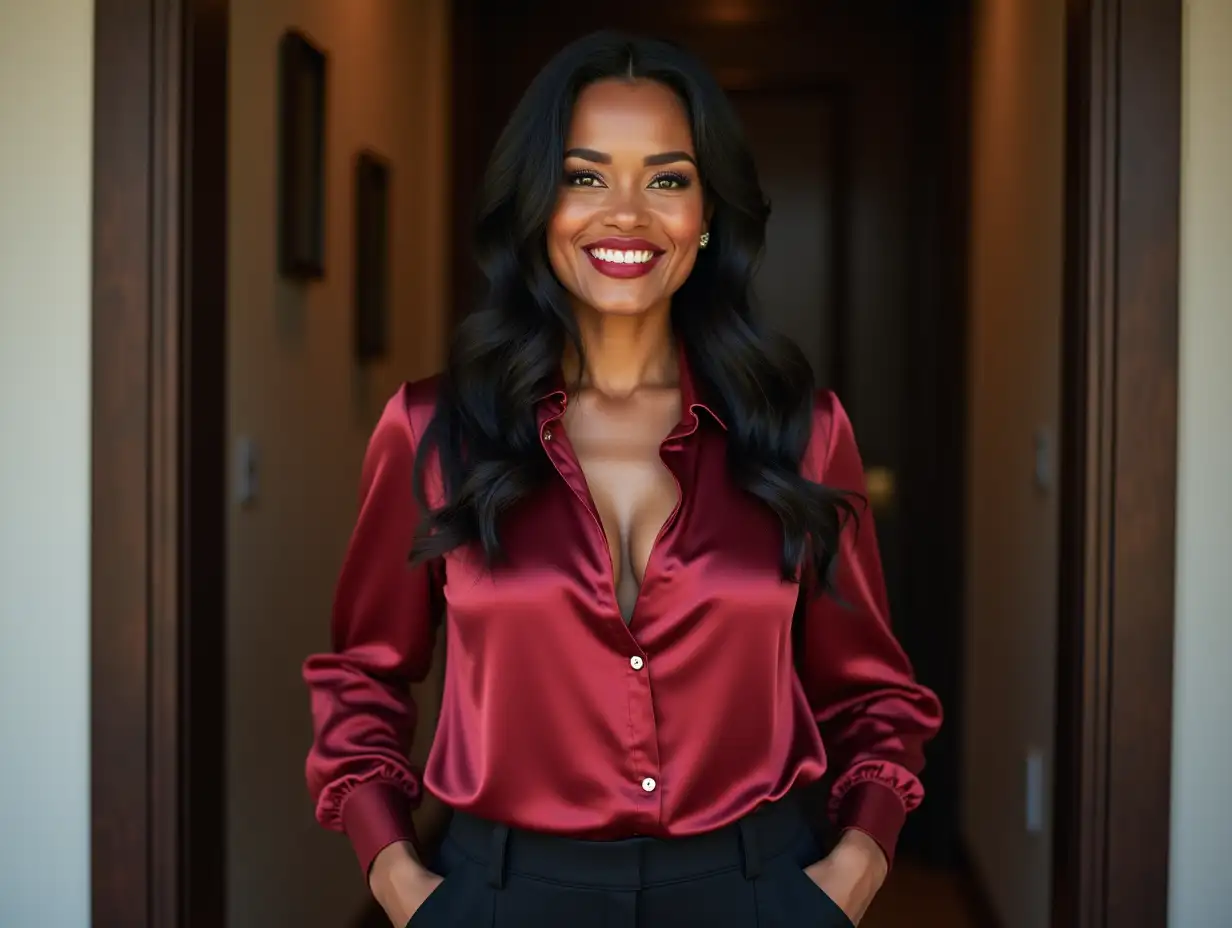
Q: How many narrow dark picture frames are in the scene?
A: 2